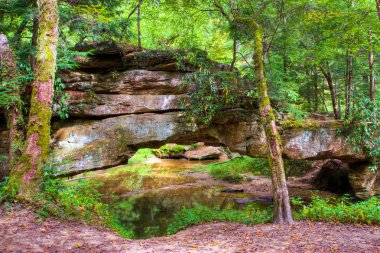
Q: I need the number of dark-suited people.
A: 0